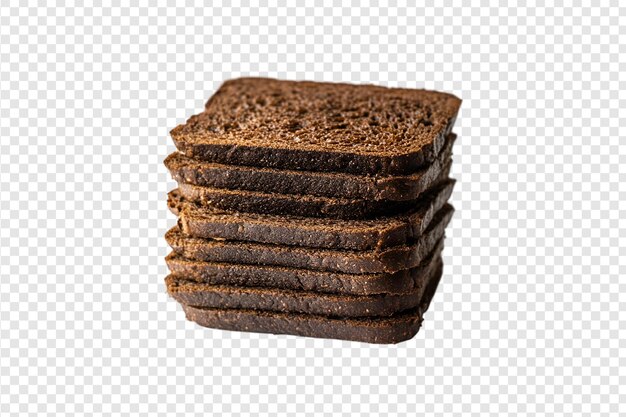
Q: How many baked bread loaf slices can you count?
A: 8